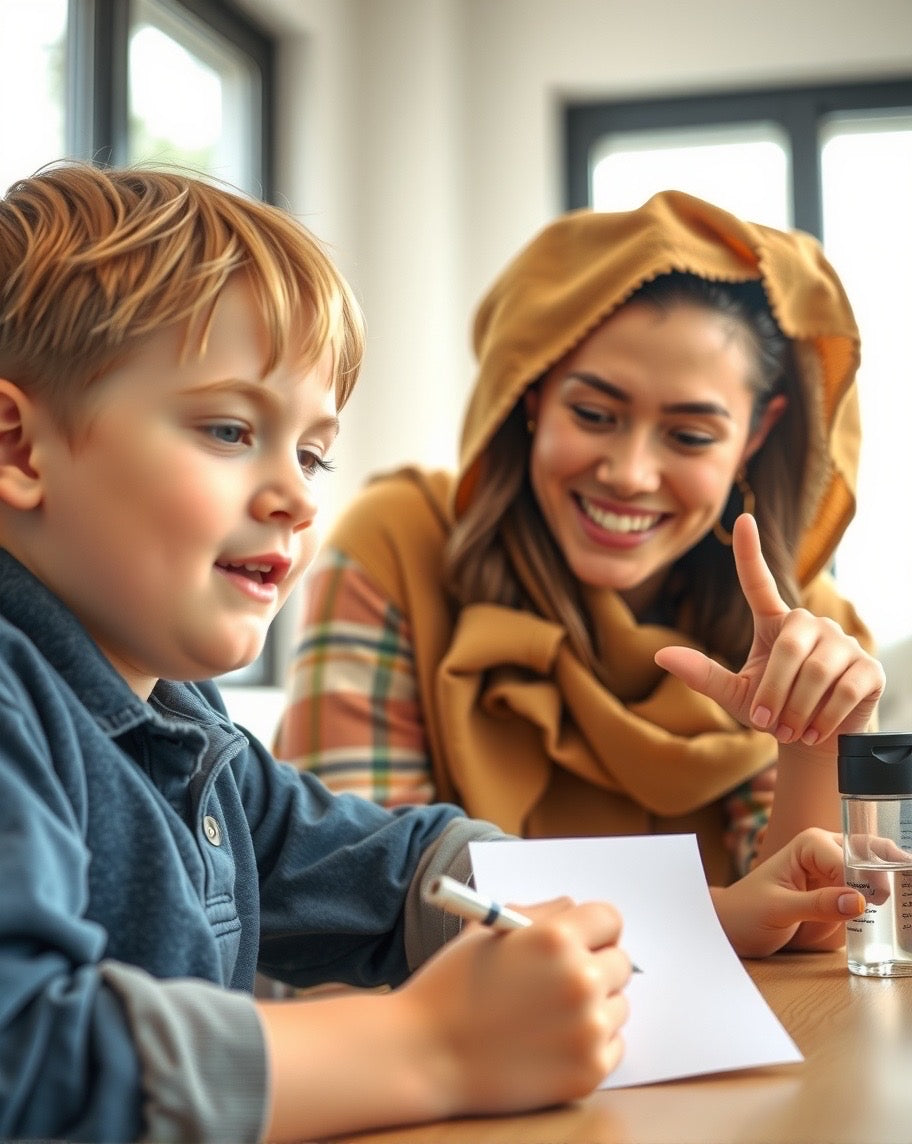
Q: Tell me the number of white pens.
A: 1